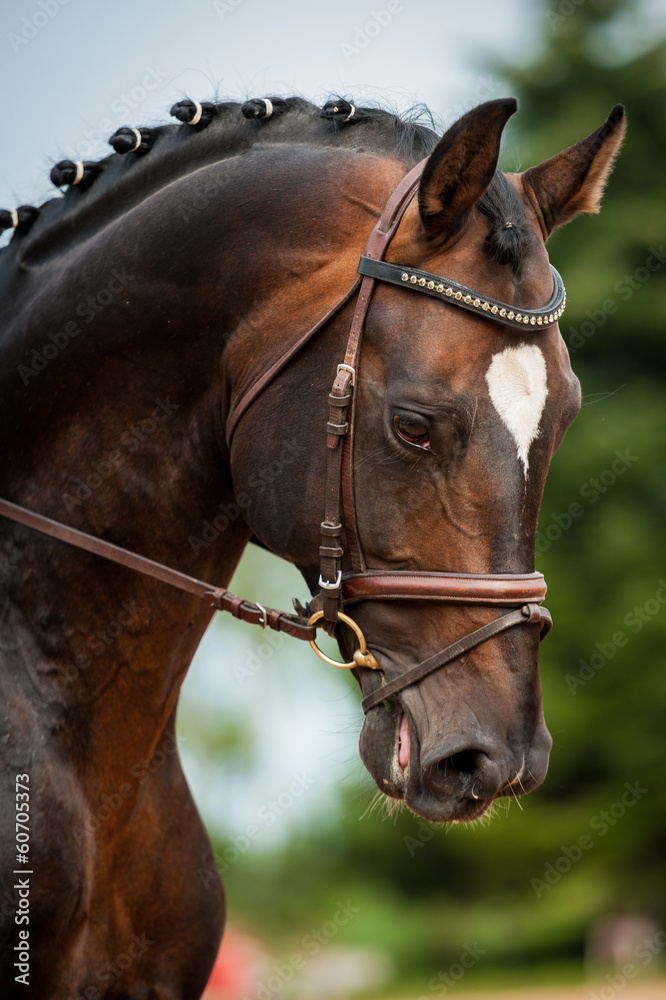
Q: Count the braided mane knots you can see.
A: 6